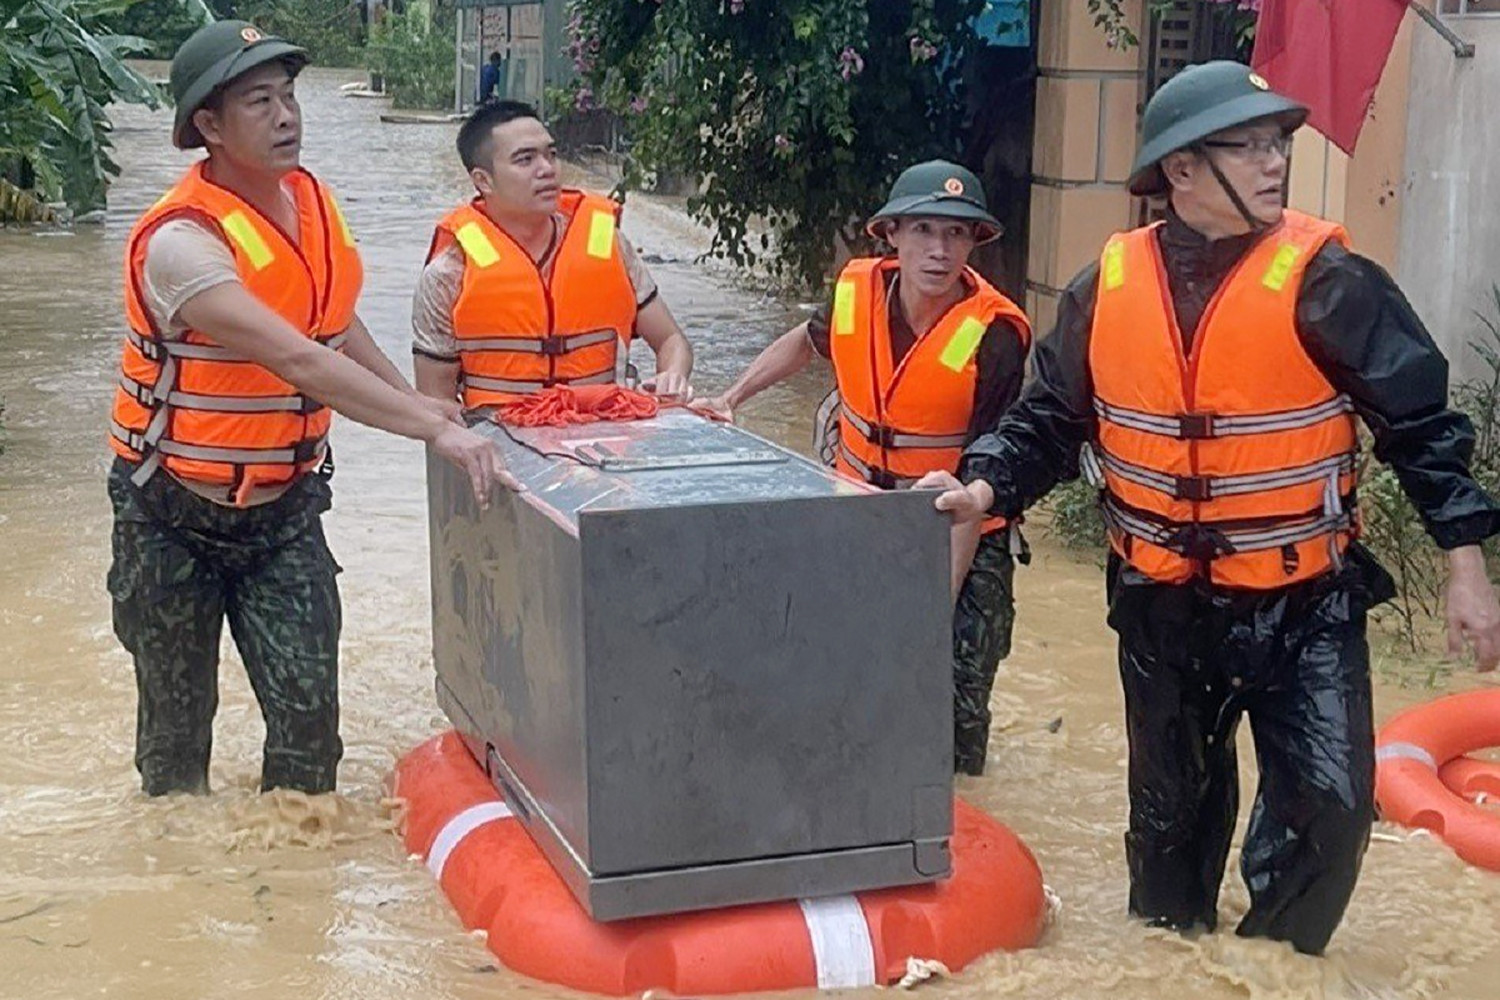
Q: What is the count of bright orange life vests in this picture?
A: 4